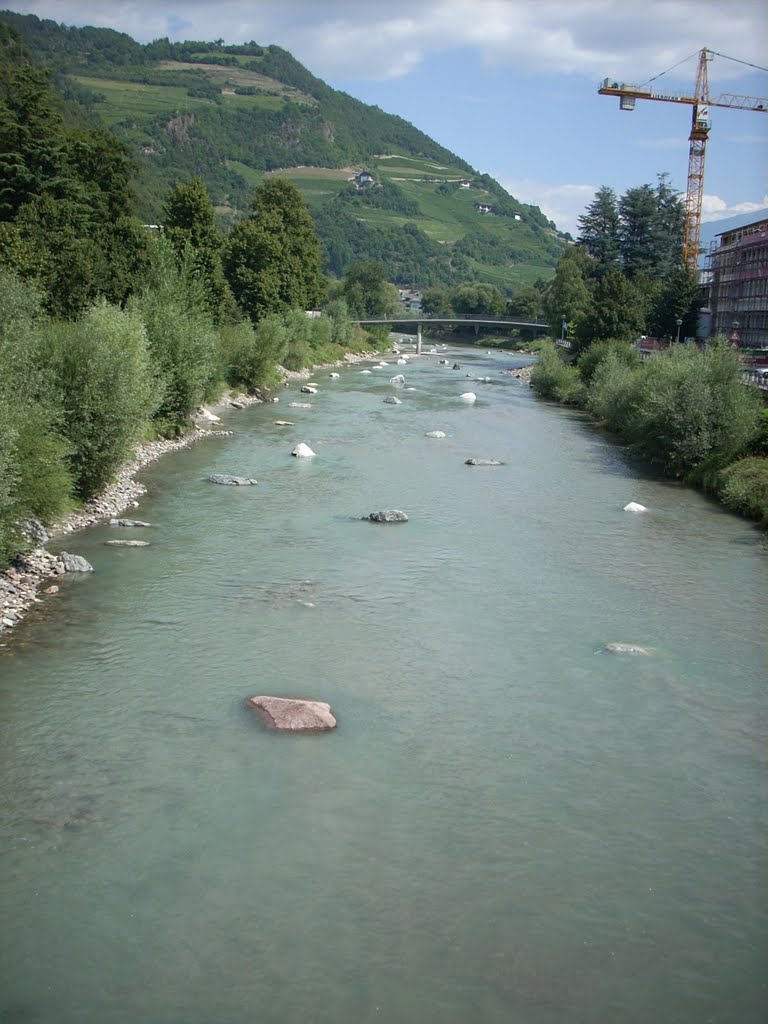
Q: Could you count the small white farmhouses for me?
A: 4